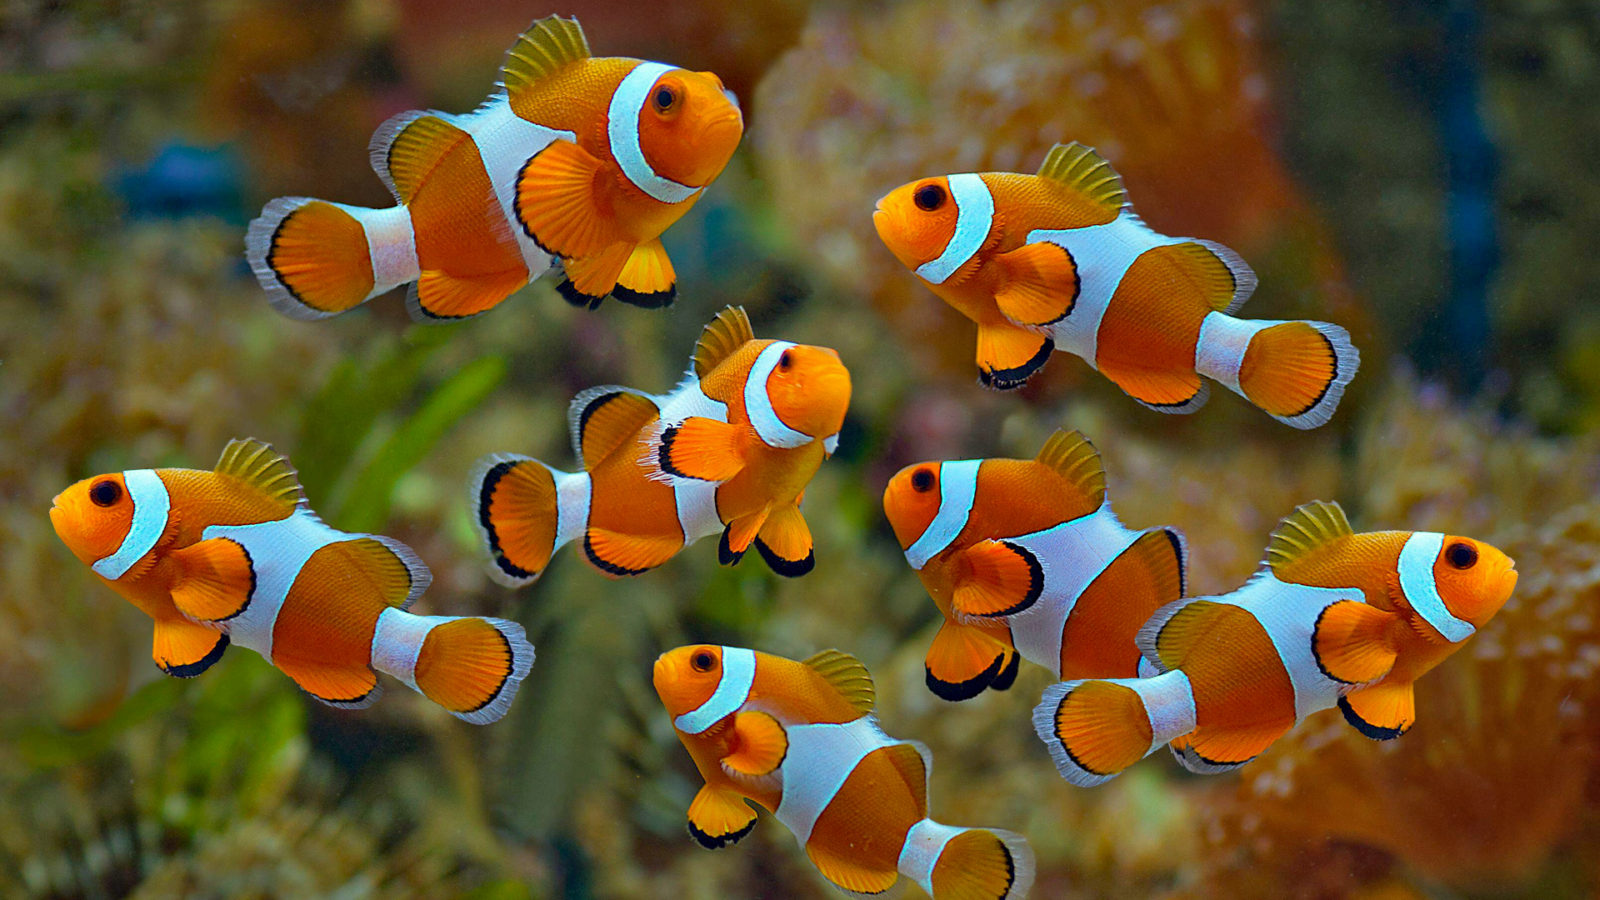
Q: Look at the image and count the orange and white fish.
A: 7